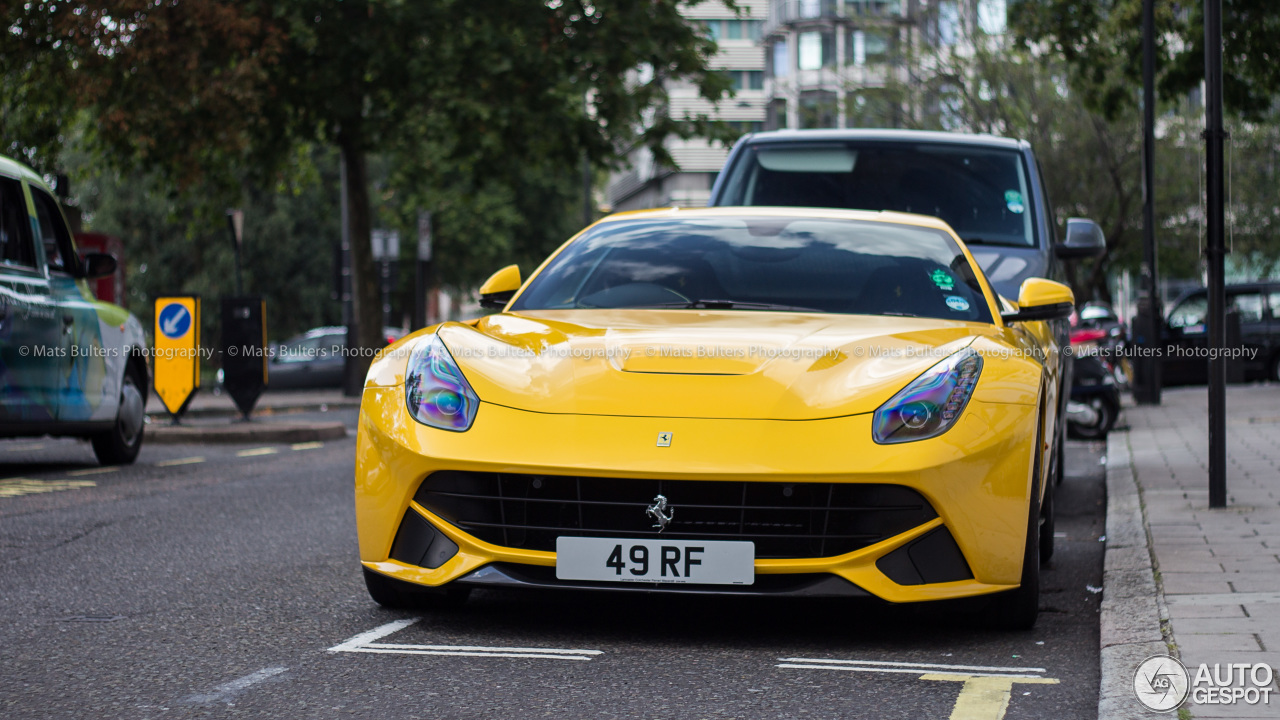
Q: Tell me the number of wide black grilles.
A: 1